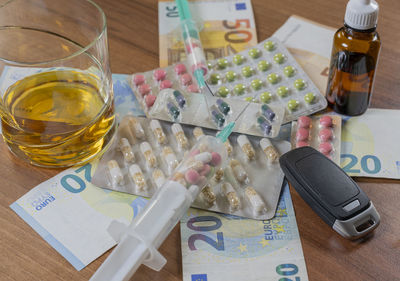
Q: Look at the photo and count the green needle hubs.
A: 2